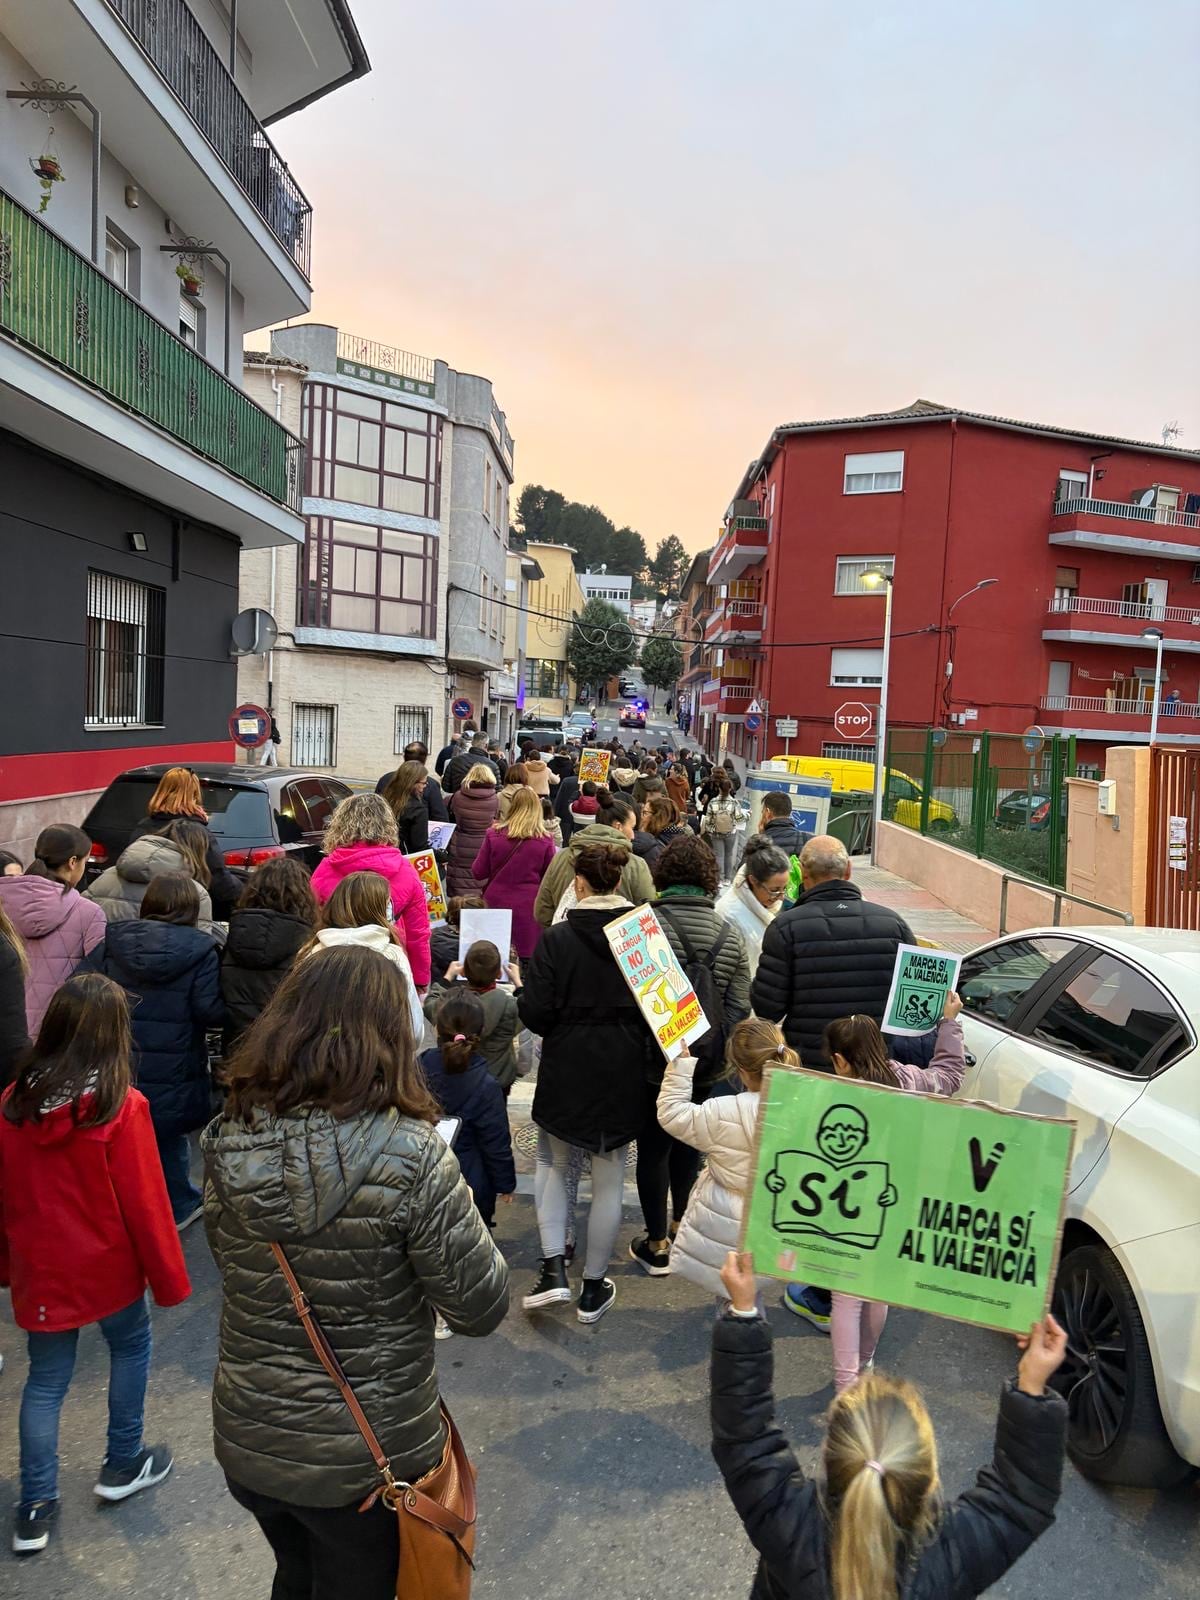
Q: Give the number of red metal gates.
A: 1